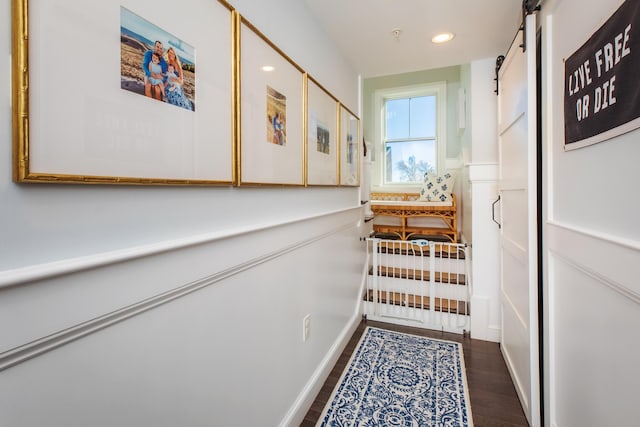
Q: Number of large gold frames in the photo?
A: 4